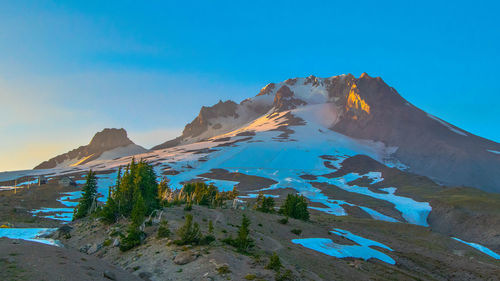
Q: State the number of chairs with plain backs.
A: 0